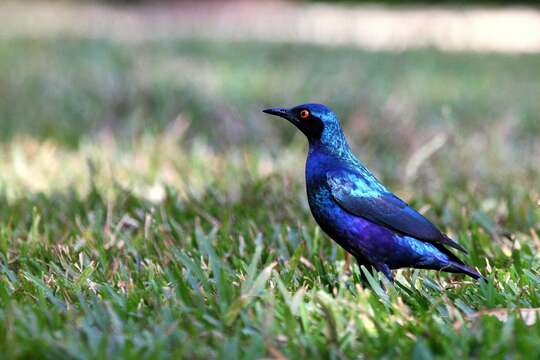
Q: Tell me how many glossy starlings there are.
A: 1